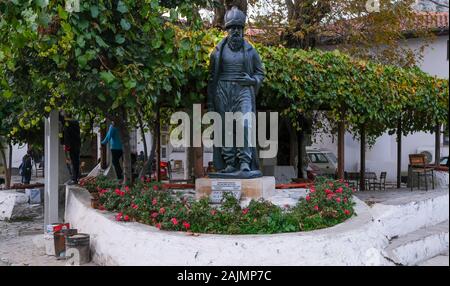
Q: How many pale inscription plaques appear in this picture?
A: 2